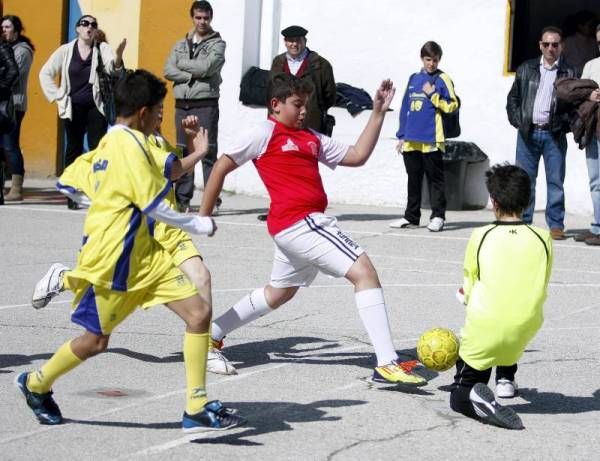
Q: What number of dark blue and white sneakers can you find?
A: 2